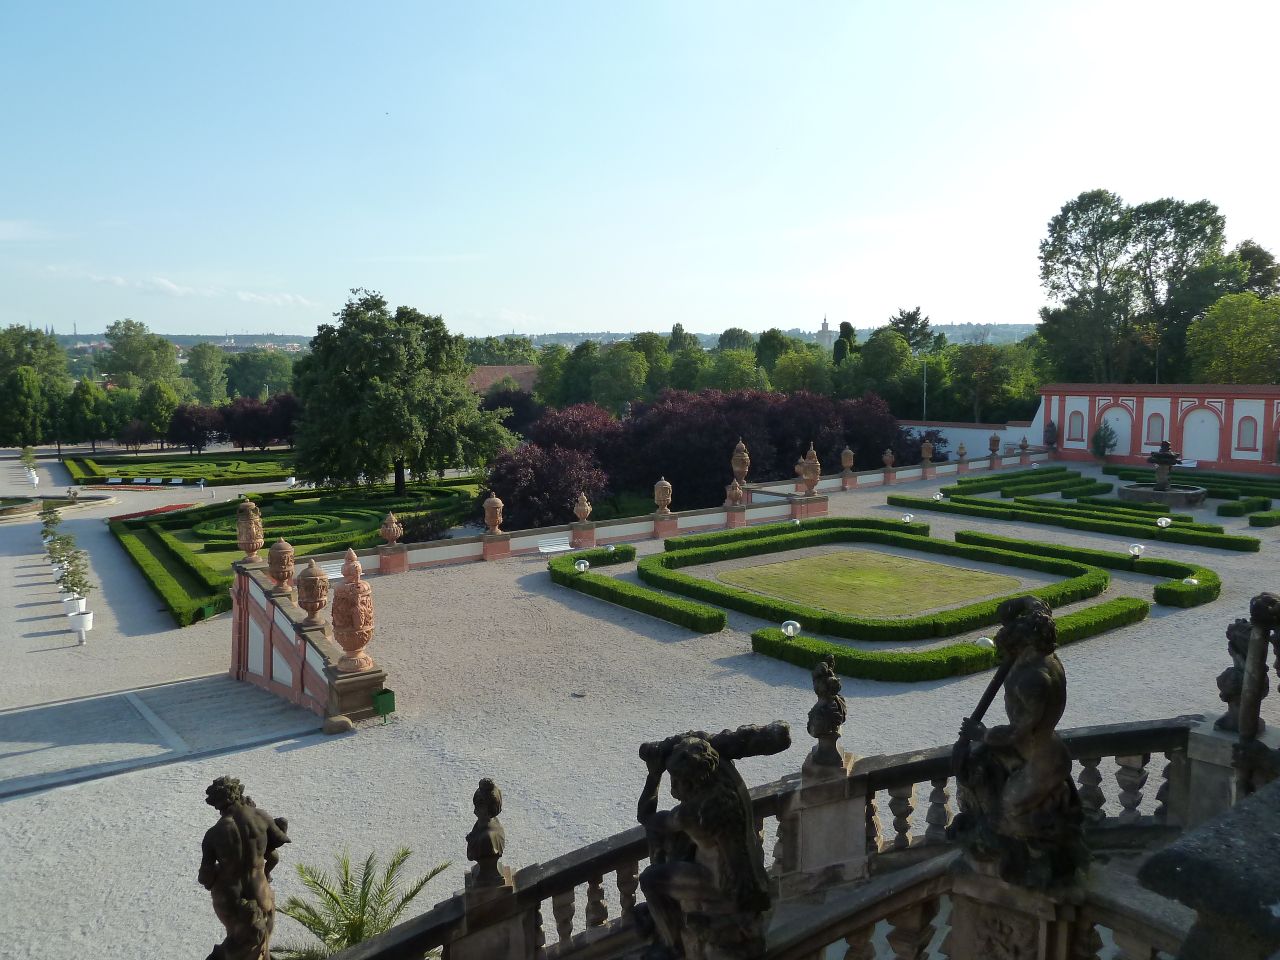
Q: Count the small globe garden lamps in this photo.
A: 11